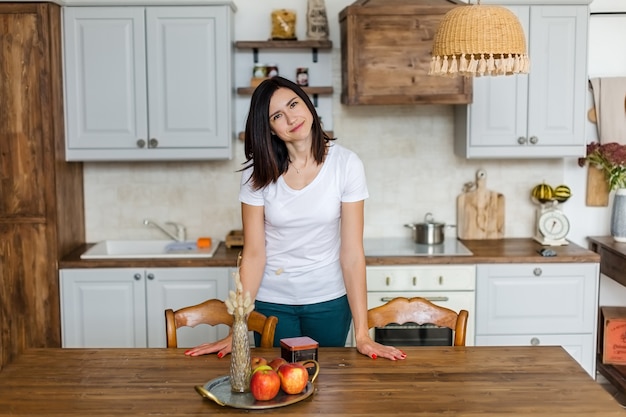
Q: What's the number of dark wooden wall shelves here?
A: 3